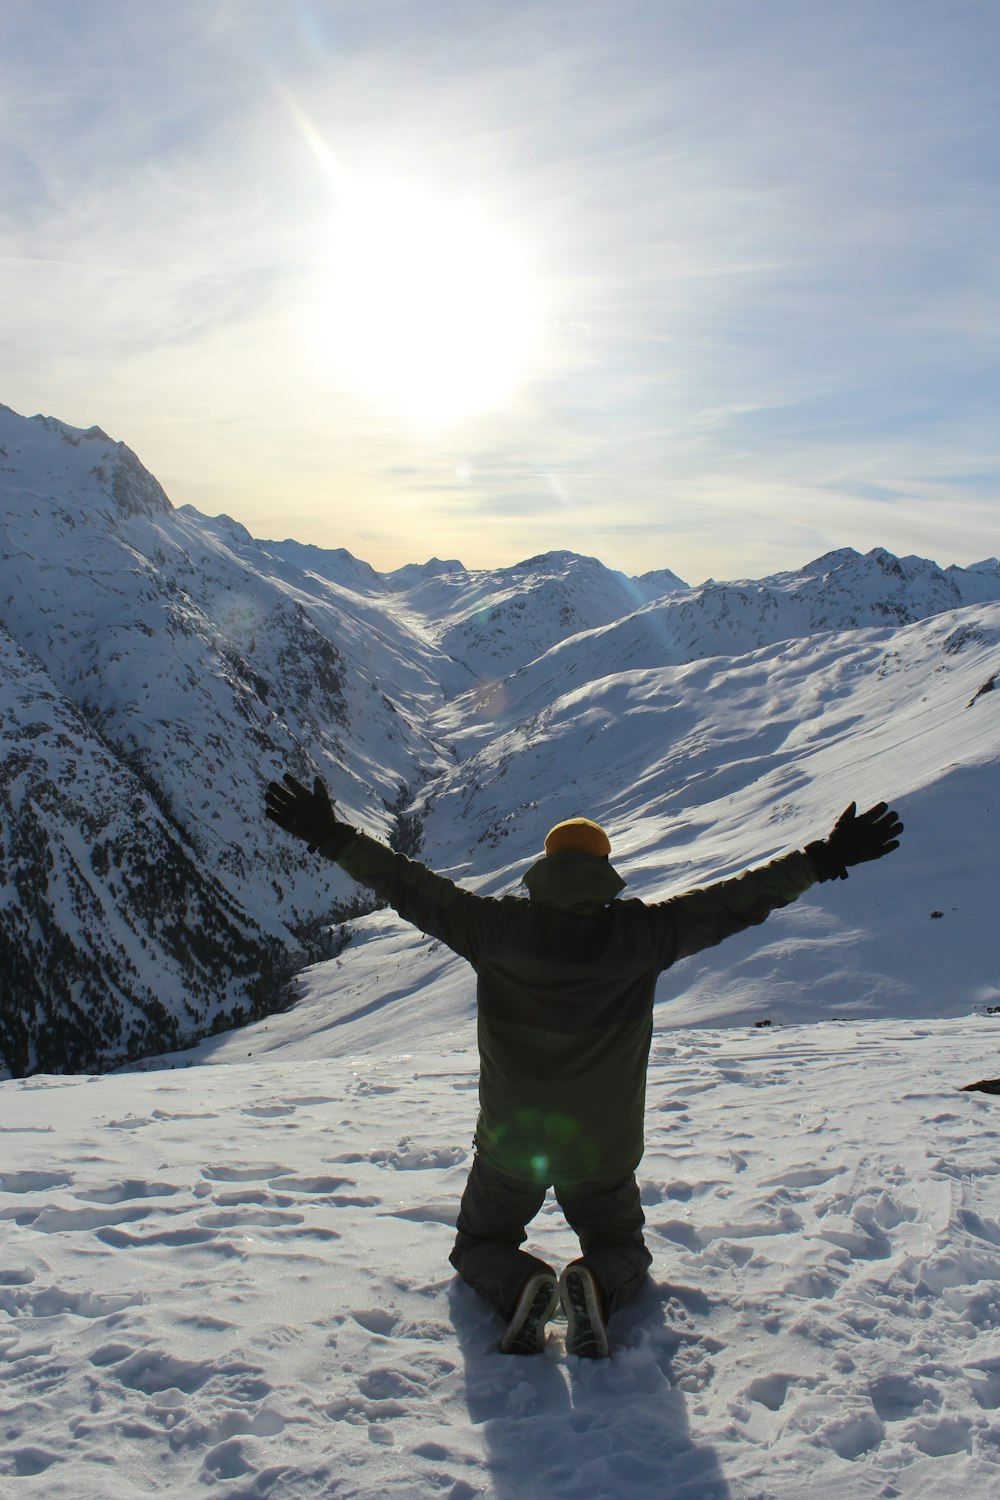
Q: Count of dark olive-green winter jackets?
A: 1